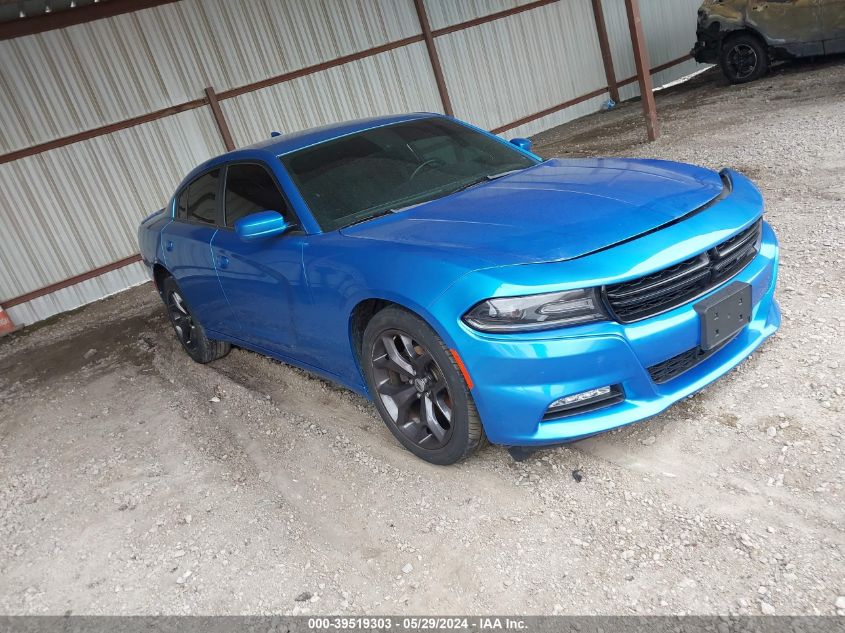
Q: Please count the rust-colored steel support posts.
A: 4